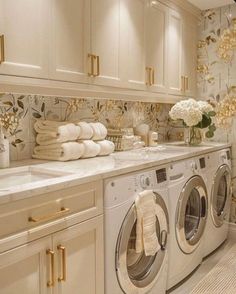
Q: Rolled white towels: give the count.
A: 6